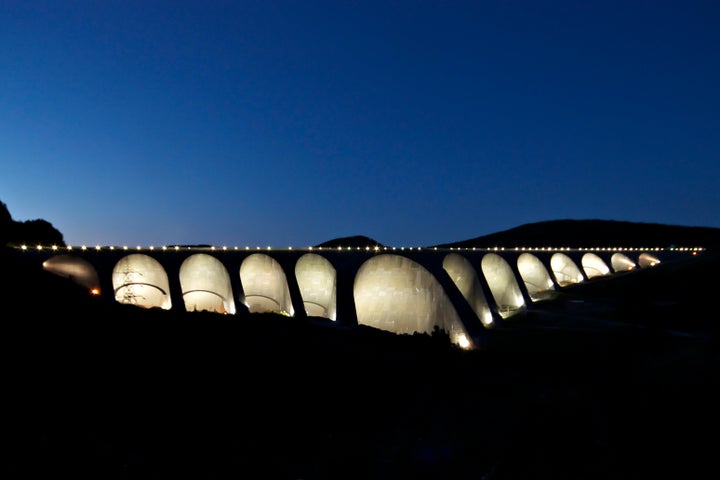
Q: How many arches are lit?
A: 13